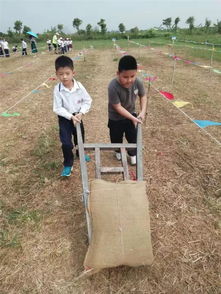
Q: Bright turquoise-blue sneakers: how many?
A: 2